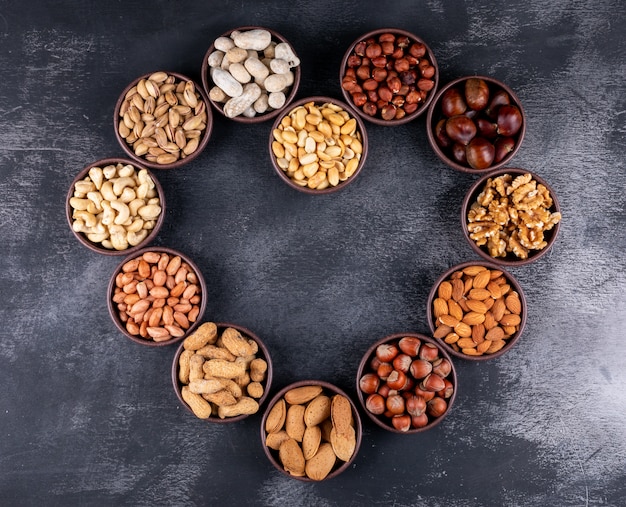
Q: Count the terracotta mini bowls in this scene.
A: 12